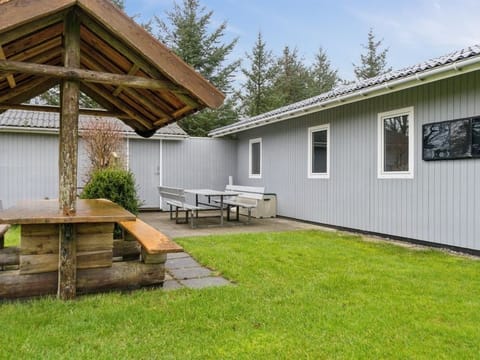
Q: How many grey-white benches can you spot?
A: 2